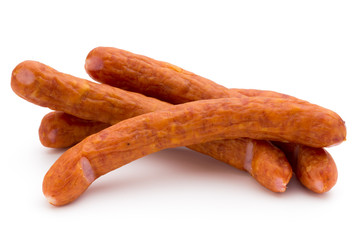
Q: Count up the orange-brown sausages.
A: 4